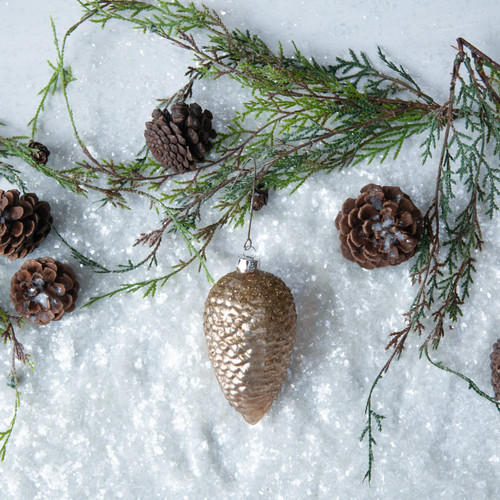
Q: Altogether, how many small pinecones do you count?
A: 2